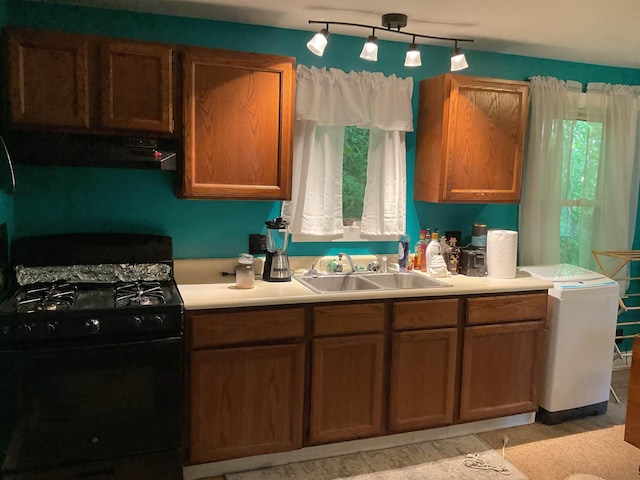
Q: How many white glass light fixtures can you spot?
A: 4